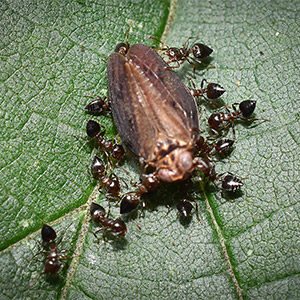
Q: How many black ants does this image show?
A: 13